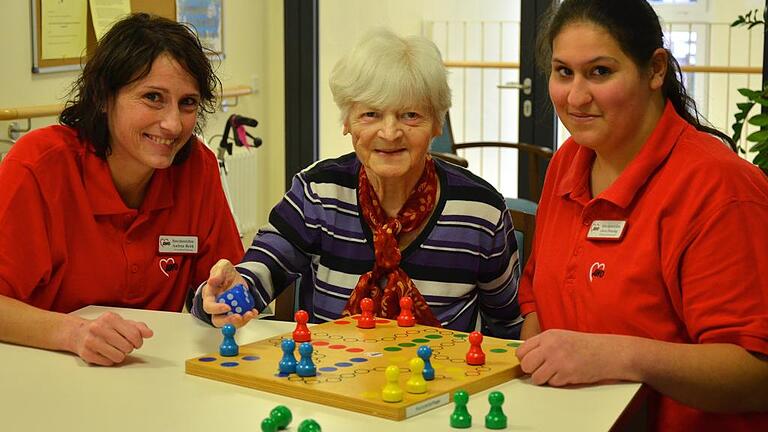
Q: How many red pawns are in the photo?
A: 4